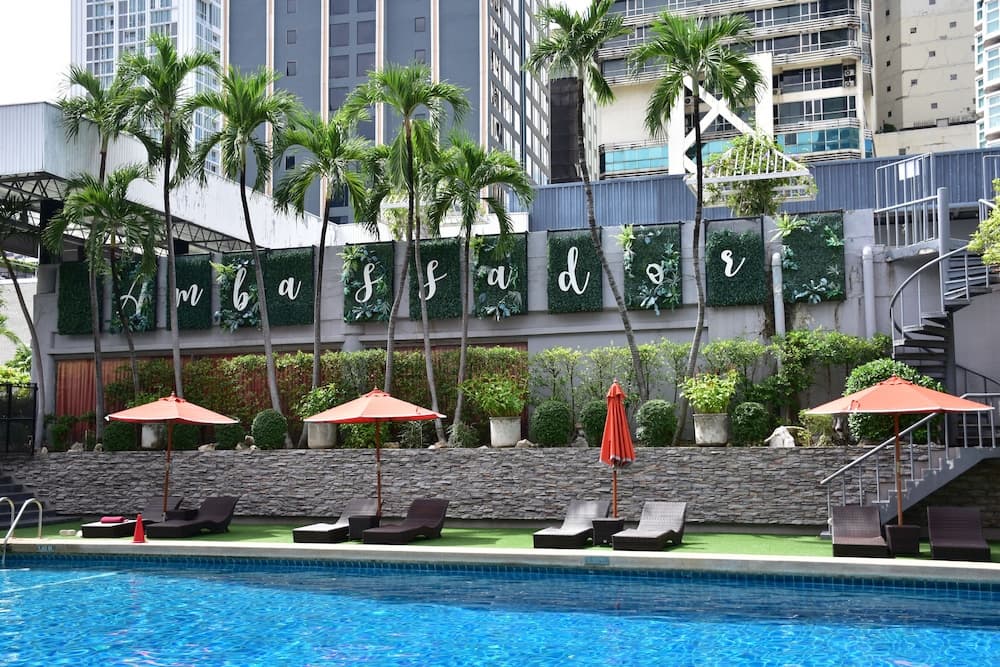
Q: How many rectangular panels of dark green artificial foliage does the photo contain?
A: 12